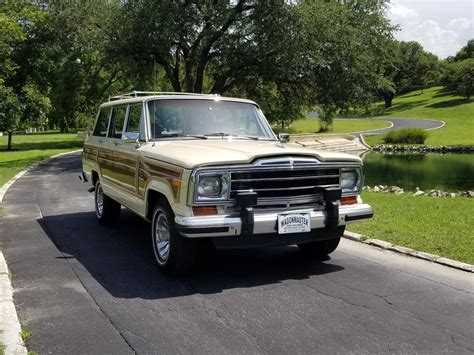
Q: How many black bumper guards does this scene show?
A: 2